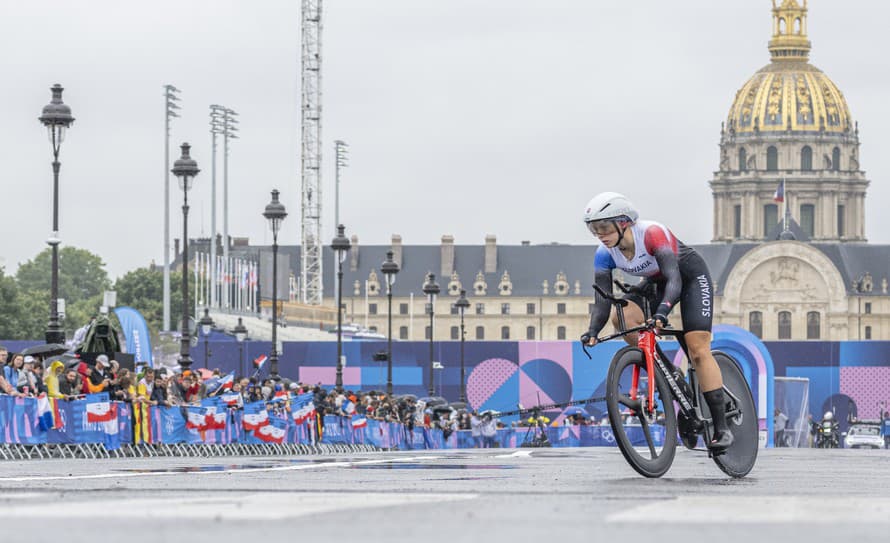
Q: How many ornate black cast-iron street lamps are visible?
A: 9